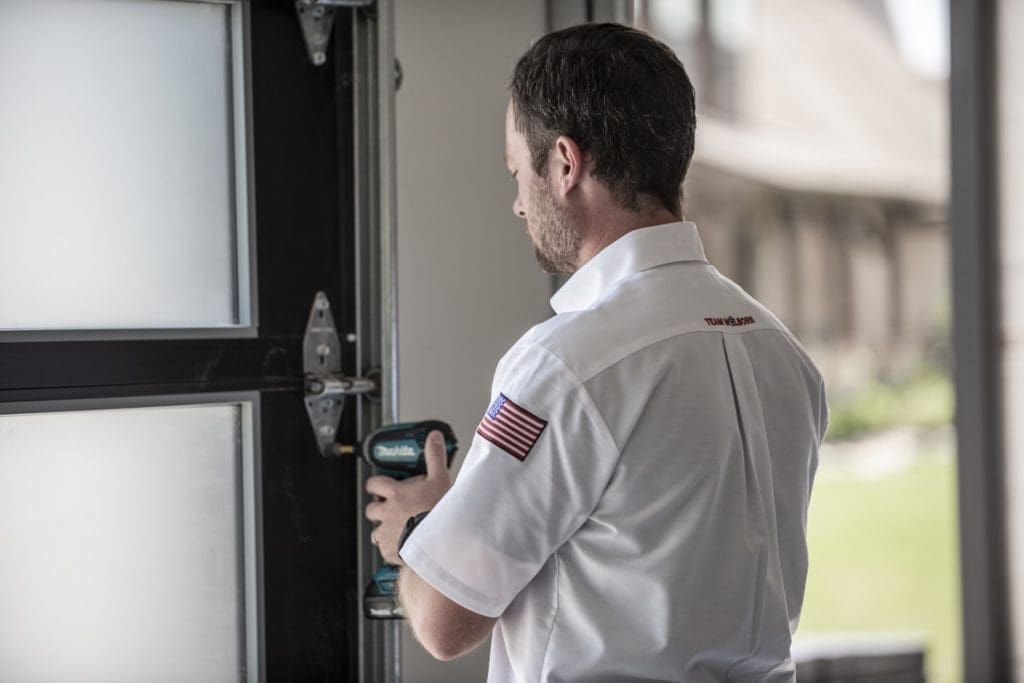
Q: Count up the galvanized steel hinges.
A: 2